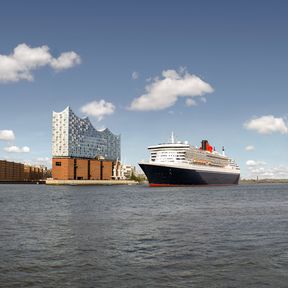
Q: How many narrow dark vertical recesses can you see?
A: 3